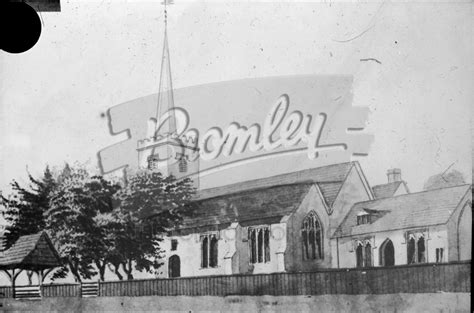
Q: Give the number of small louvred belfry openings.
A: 2